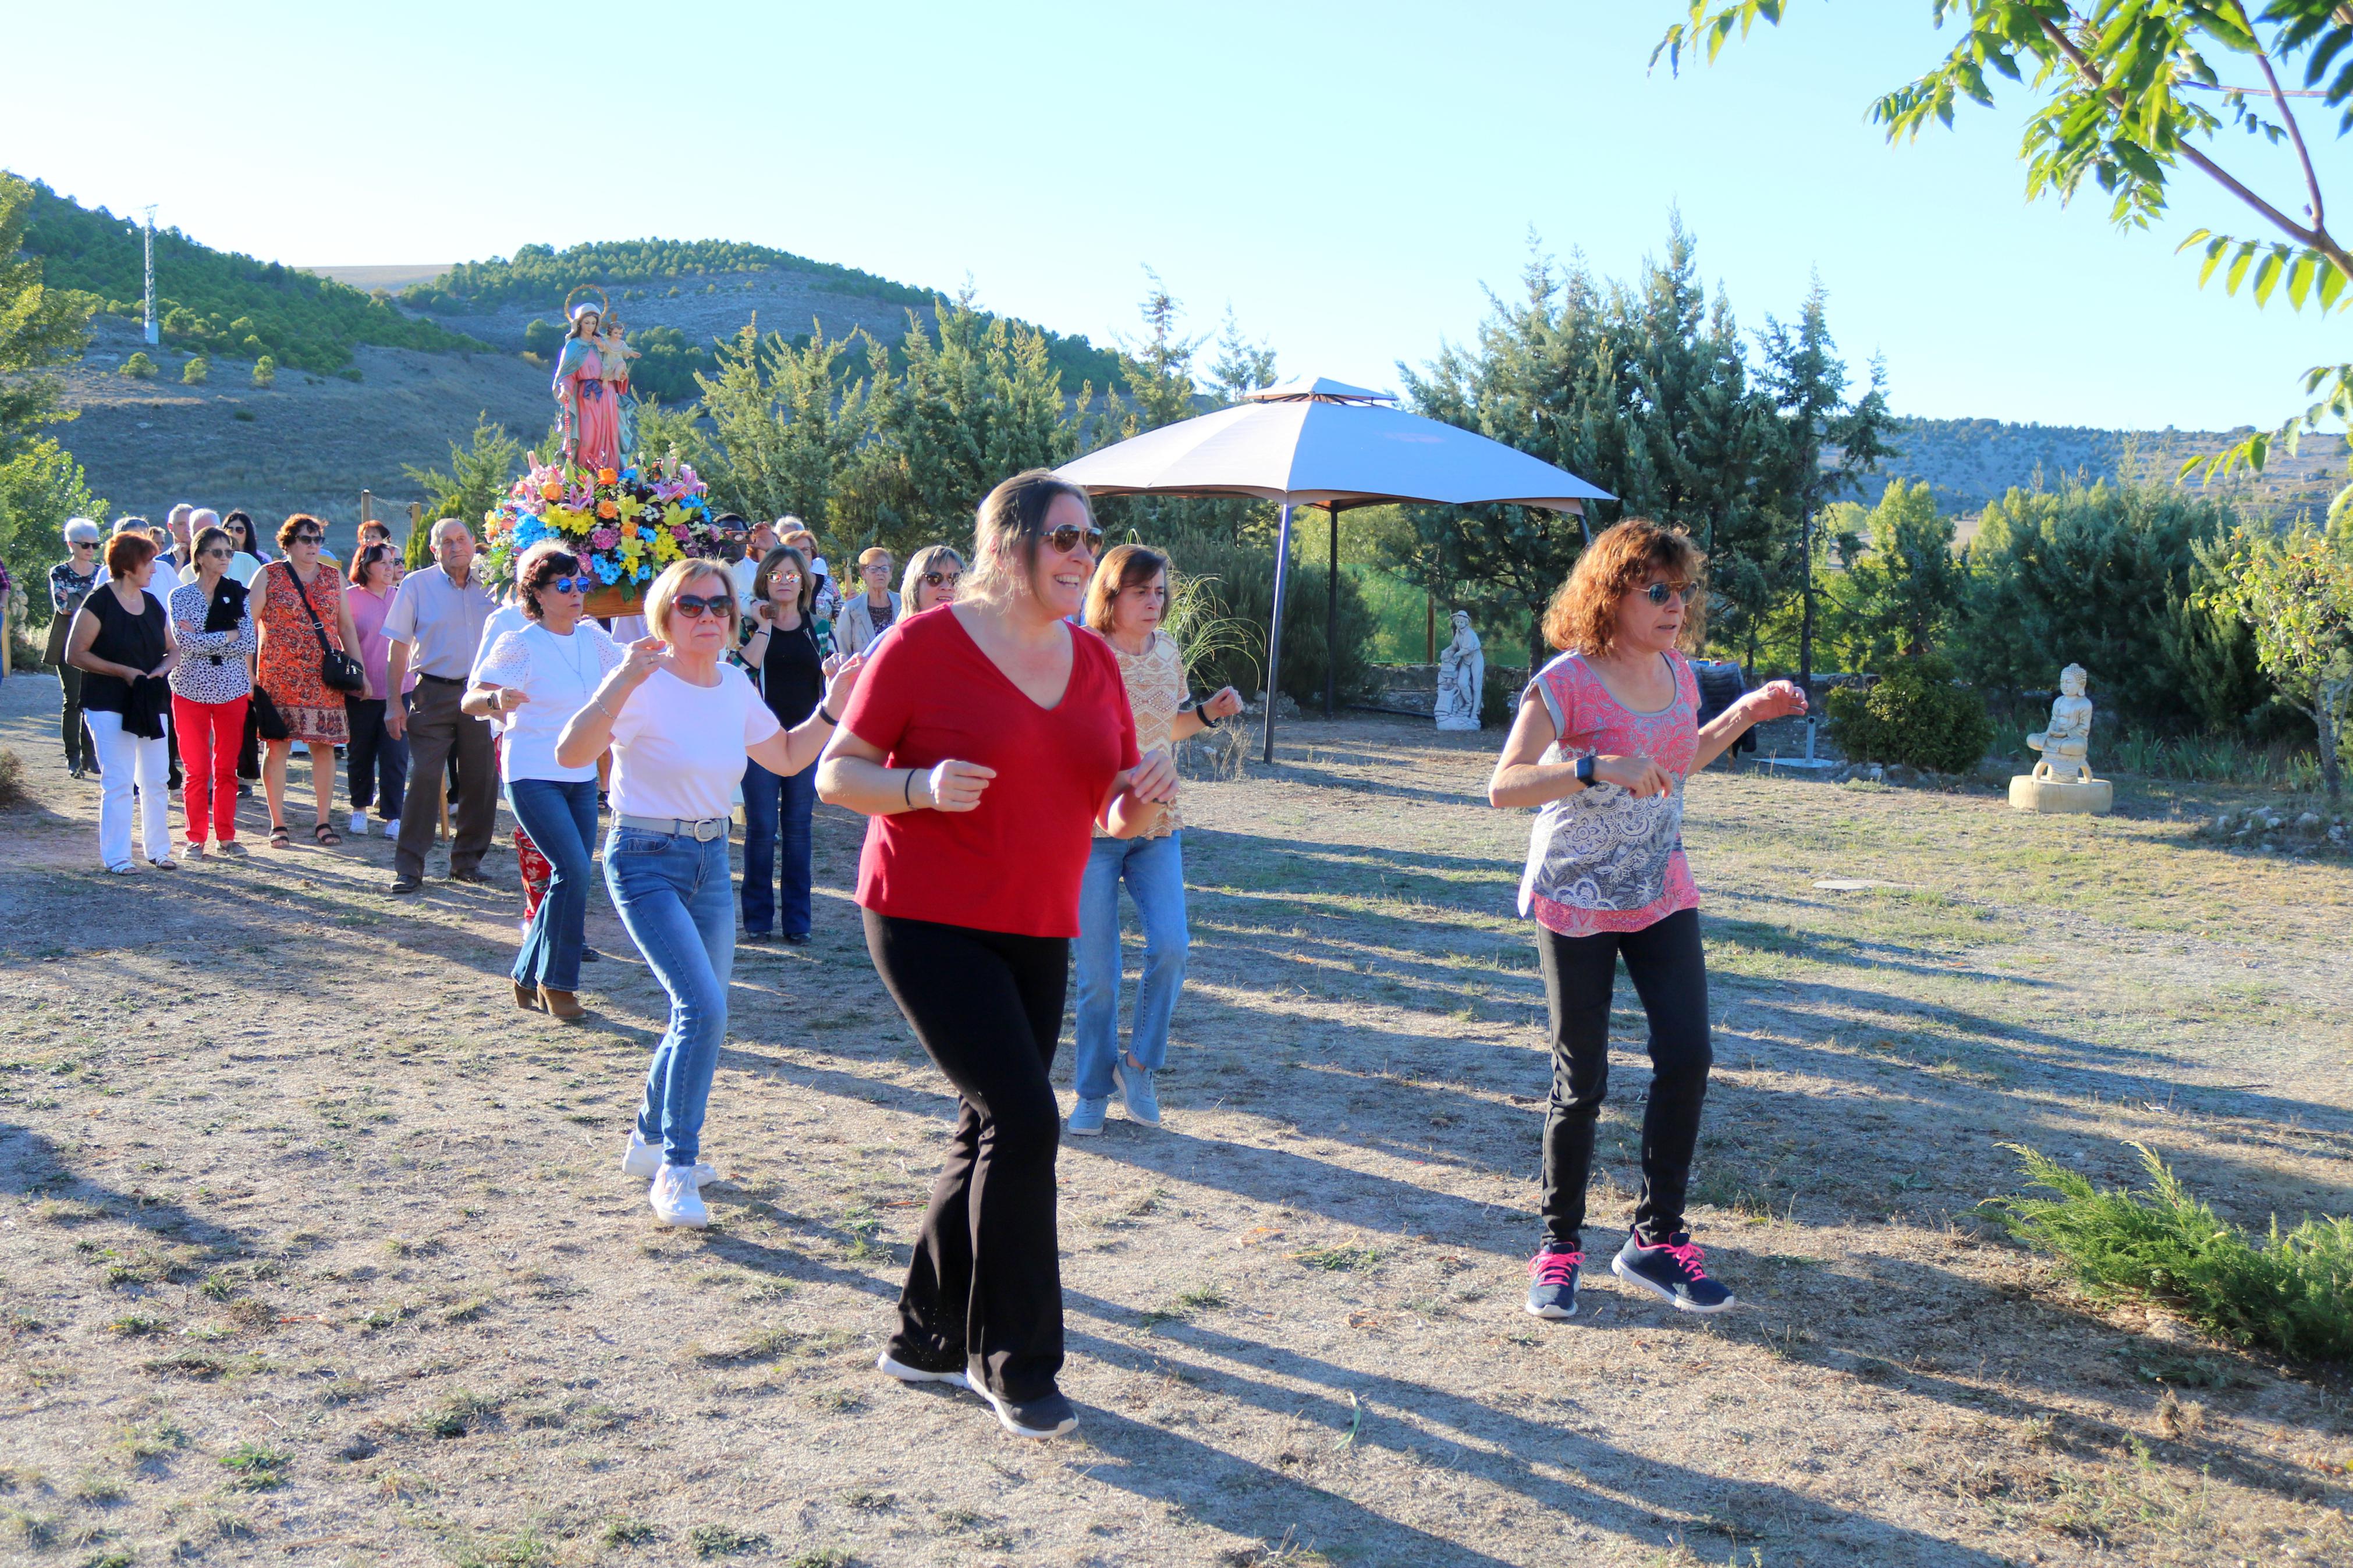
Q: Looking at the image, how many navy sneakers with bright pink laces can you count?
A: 2